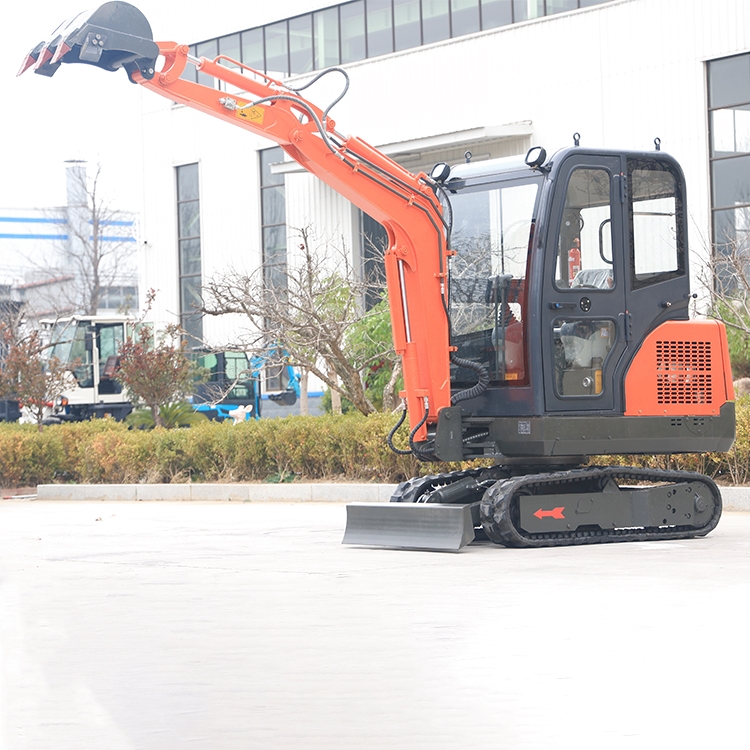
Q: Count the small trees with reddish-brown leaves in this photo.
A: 2